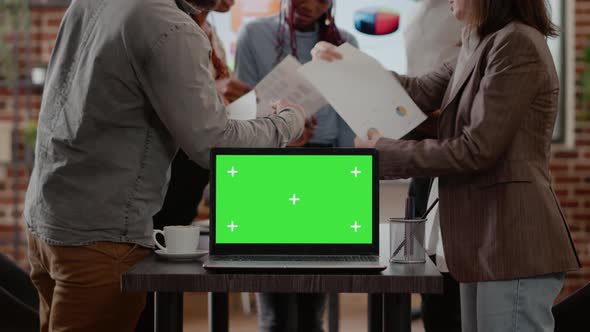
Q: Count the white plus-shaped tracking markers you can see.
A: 5